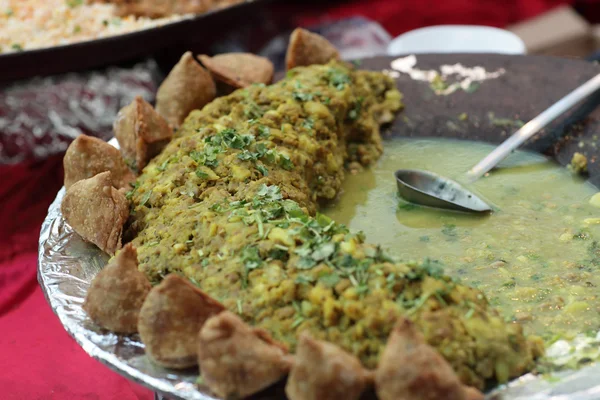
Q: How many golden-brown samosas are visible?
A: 11